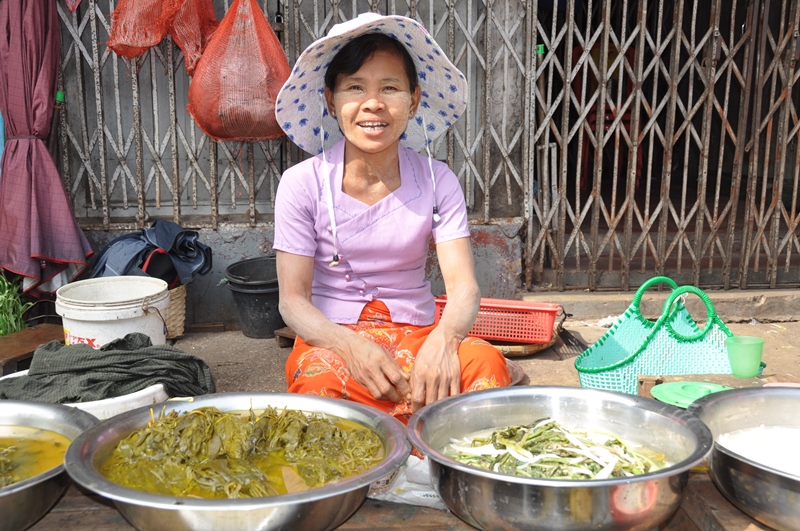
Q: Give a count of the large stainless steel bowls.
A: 4